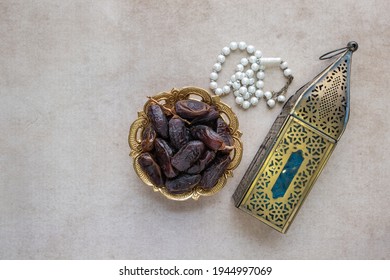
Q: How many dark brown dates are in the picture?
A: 13